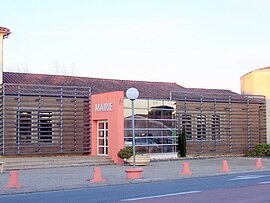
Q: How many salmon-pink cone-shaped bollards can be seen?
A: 5